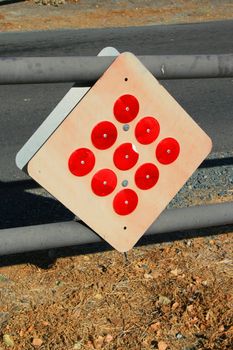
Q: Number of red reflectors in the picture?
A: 9